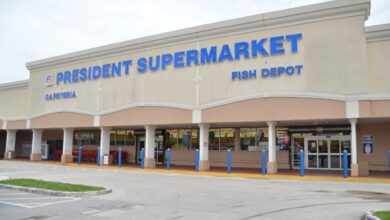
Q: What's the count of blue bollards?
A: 11